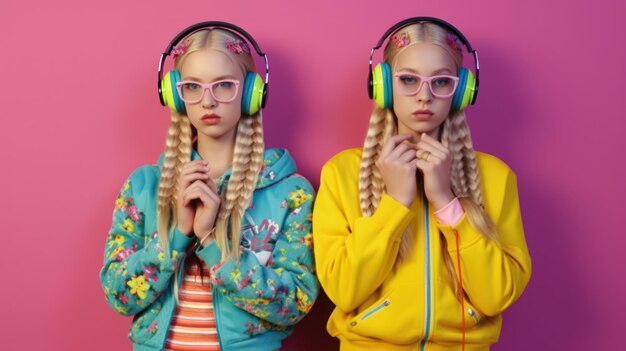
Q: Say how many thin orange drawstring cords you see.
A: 1